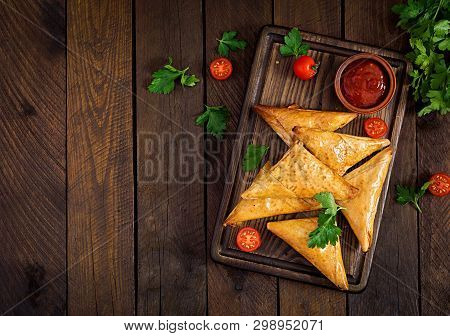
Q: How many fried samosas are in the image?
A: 6